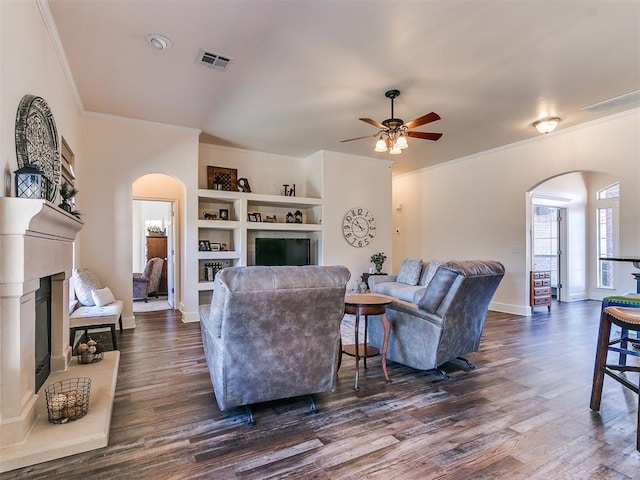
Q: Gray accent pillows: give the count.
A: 2